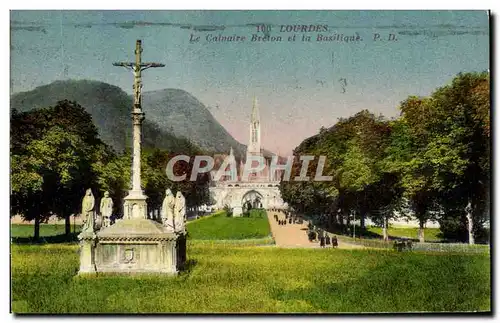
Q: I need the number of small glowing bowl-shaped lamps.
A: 0